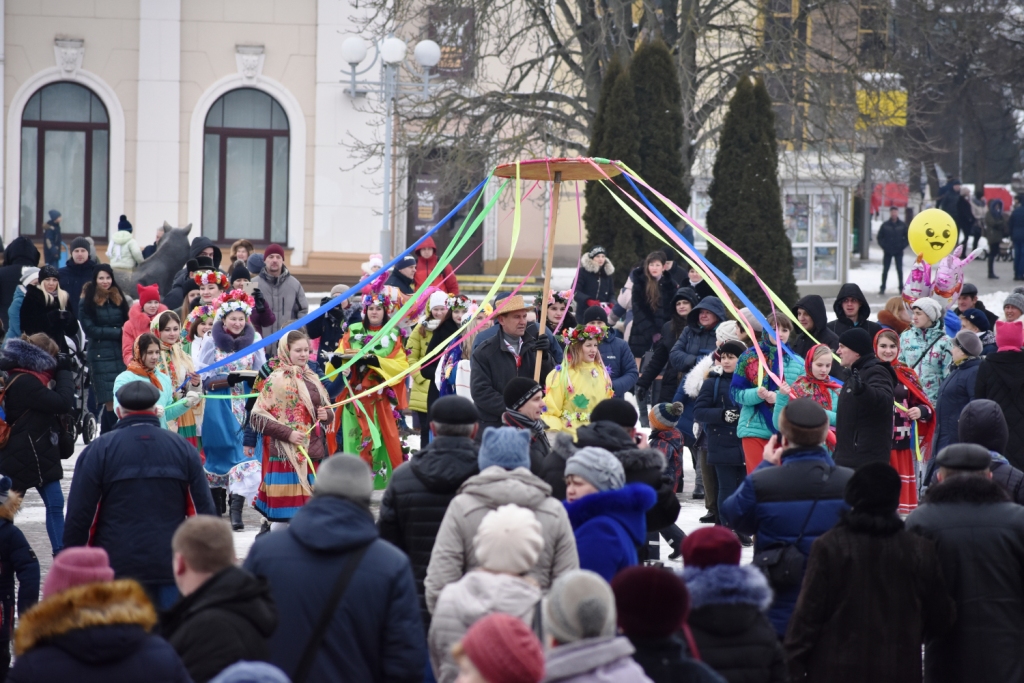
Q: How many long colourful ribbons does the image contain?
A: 12